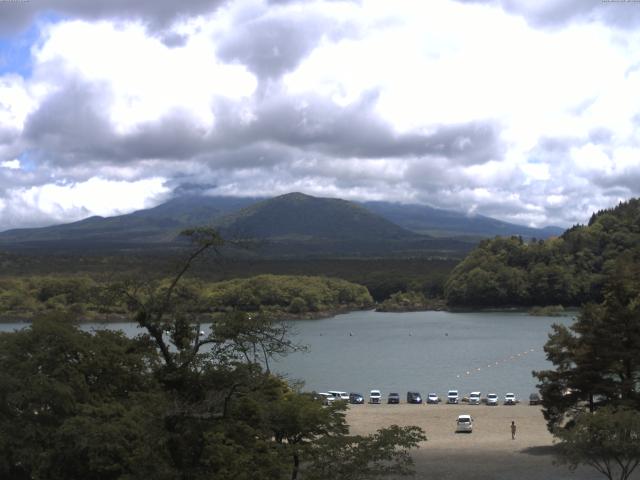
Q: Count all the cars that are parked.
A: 13